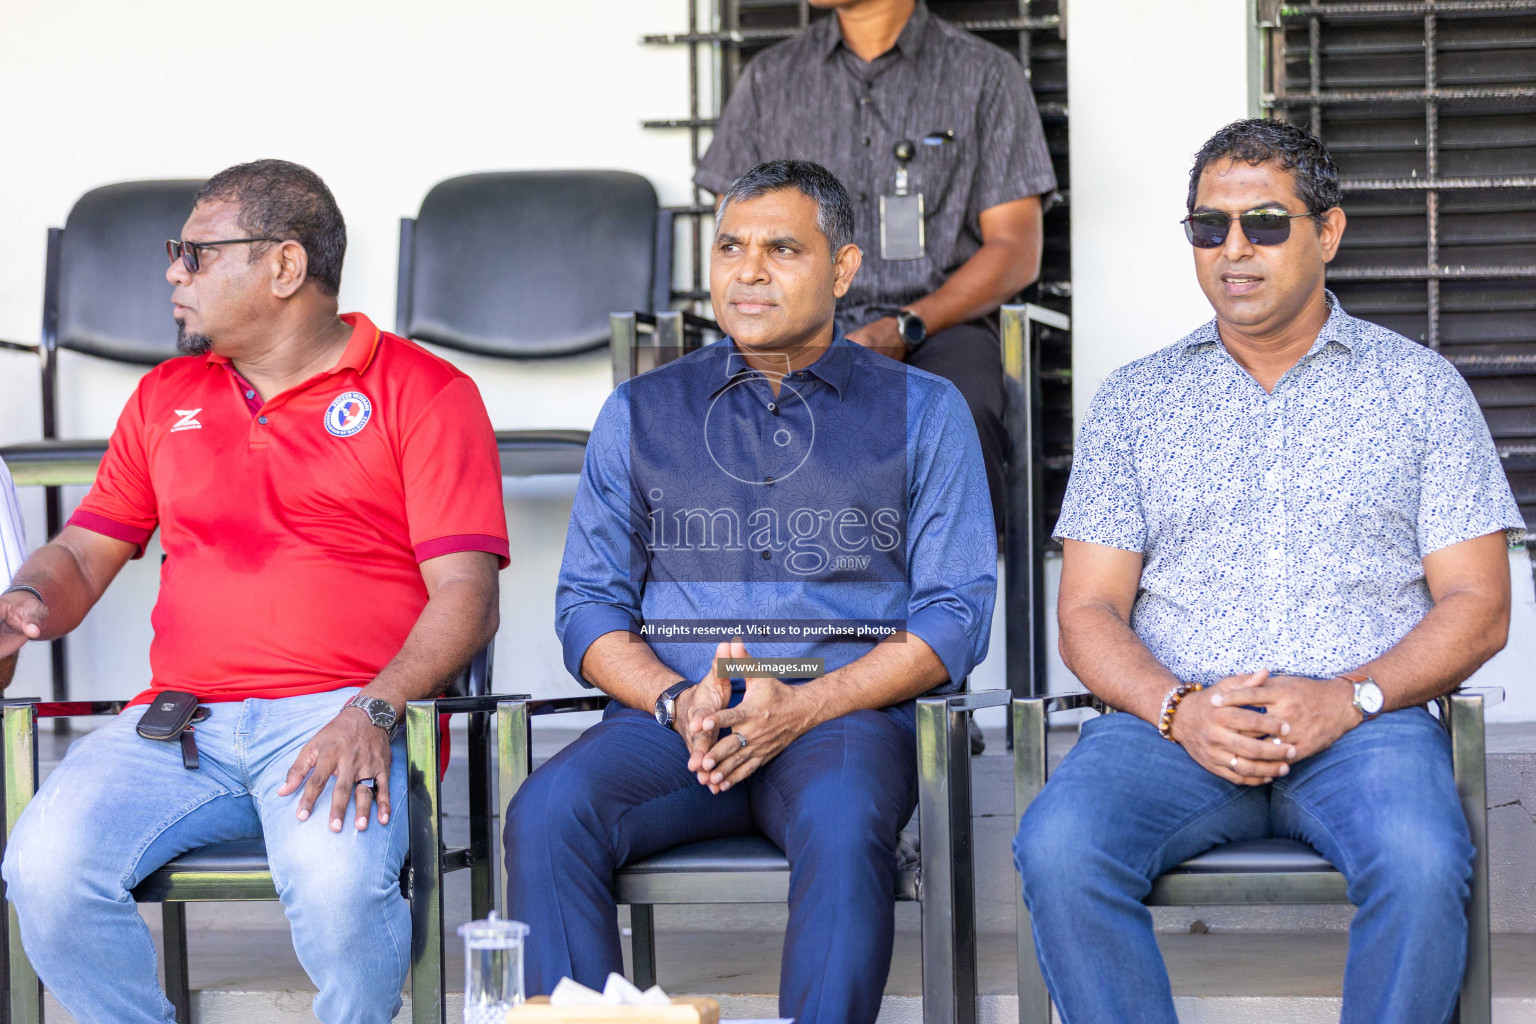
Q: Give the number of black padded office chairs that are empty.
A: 2